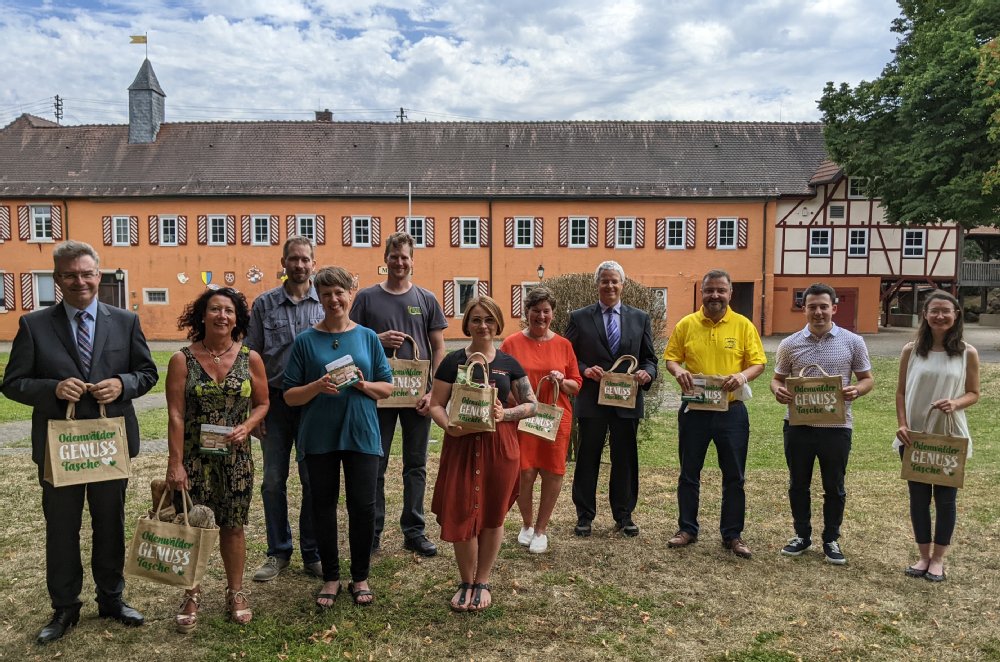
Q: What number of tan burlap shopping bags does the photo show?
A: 9